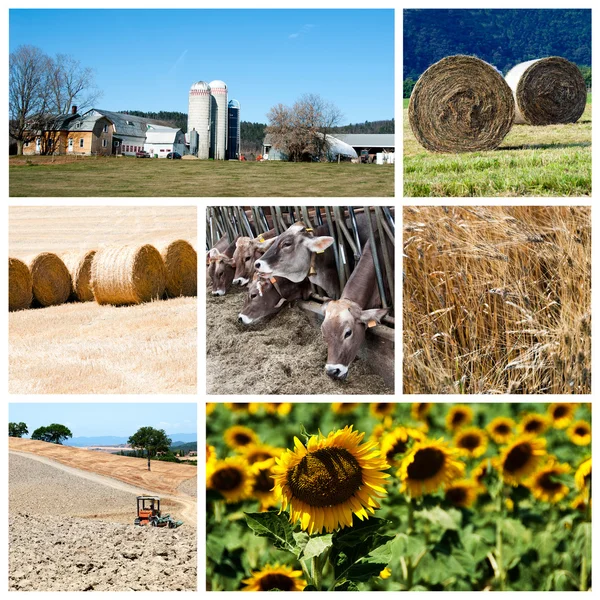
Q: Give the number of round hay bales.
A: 7